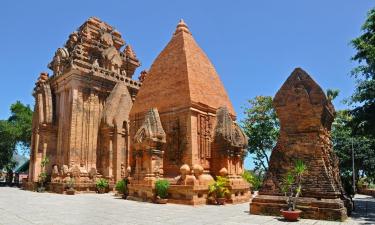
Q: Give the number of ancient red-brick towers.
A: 3